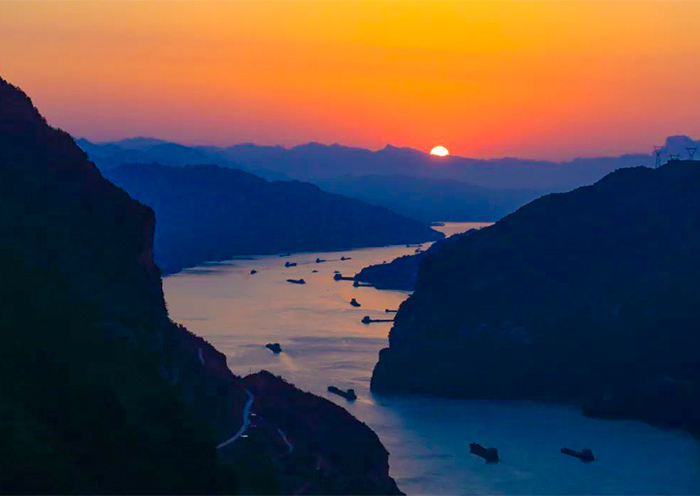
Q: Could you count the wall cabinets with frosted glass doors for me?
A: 0